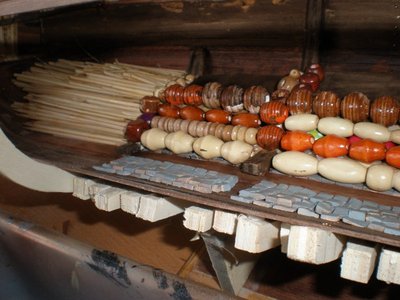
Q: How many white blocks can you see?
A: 12